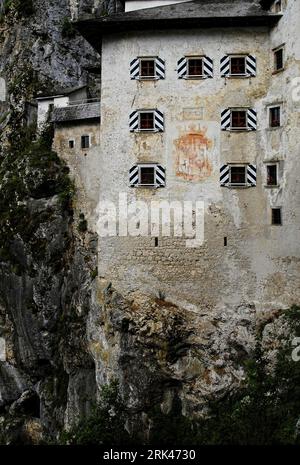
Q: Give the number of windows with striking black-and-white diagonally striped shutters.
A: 7